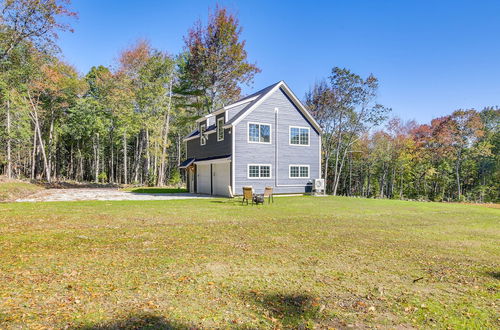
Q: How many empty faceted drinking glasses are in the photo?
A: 0